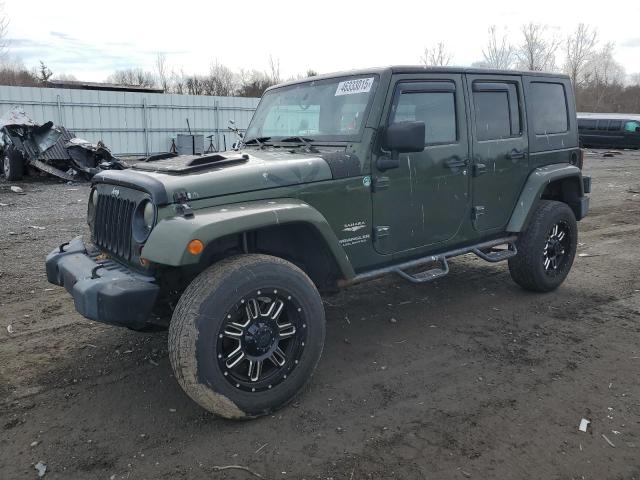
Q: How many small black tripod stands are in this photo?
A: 2